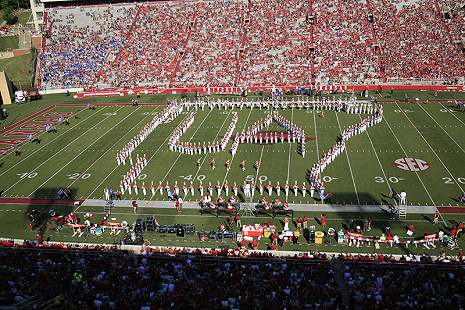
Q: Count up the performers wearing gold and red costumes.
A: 5